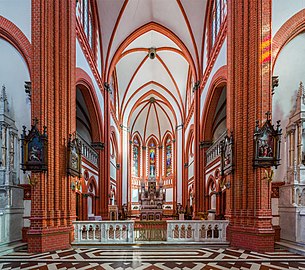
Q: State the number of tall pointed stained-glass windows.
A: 3